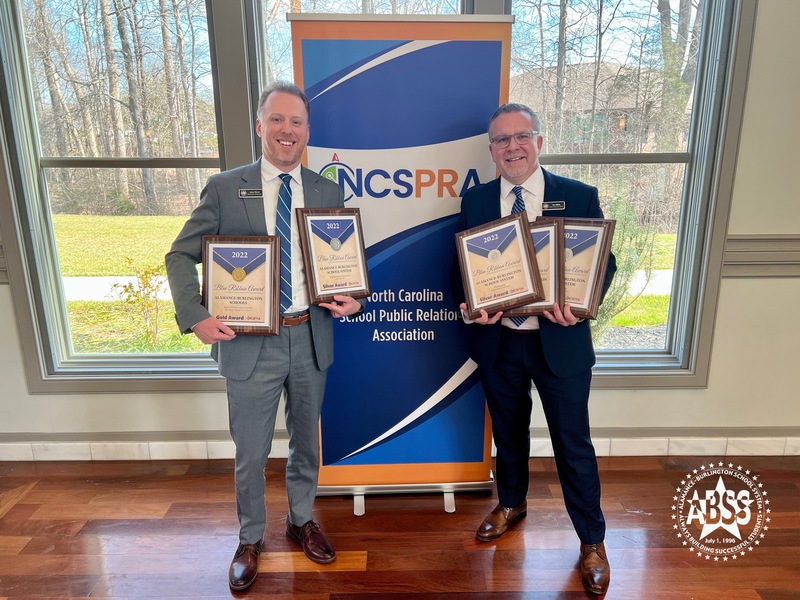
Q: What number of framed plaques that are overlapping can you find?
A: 3